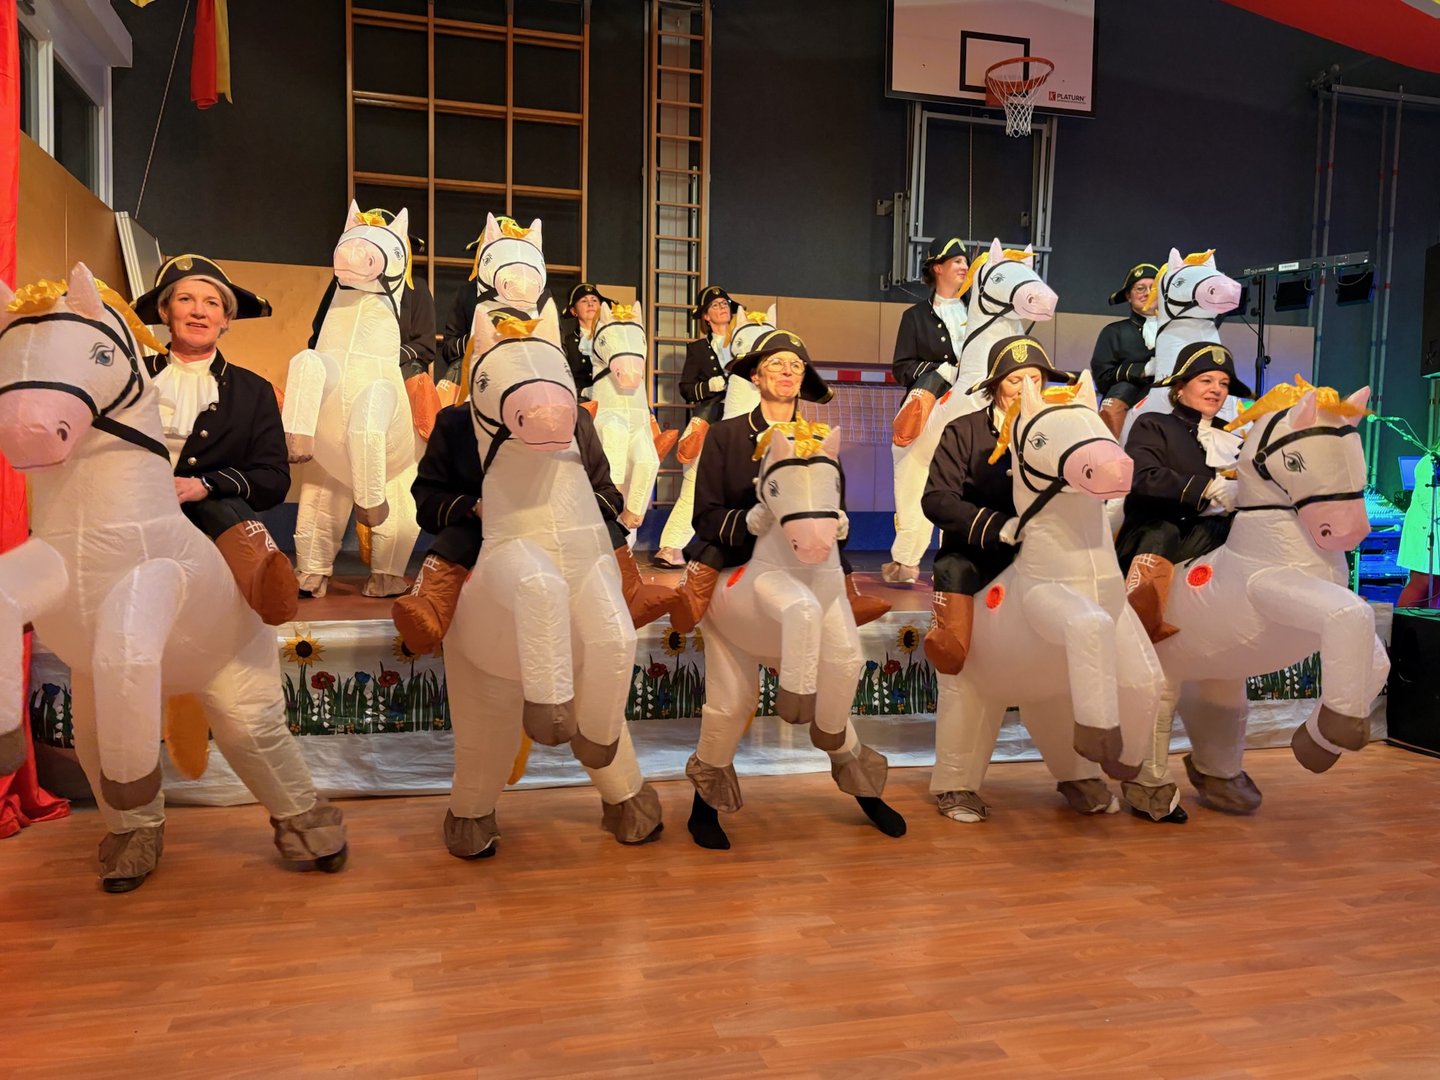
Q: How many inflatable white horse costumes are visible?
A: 11